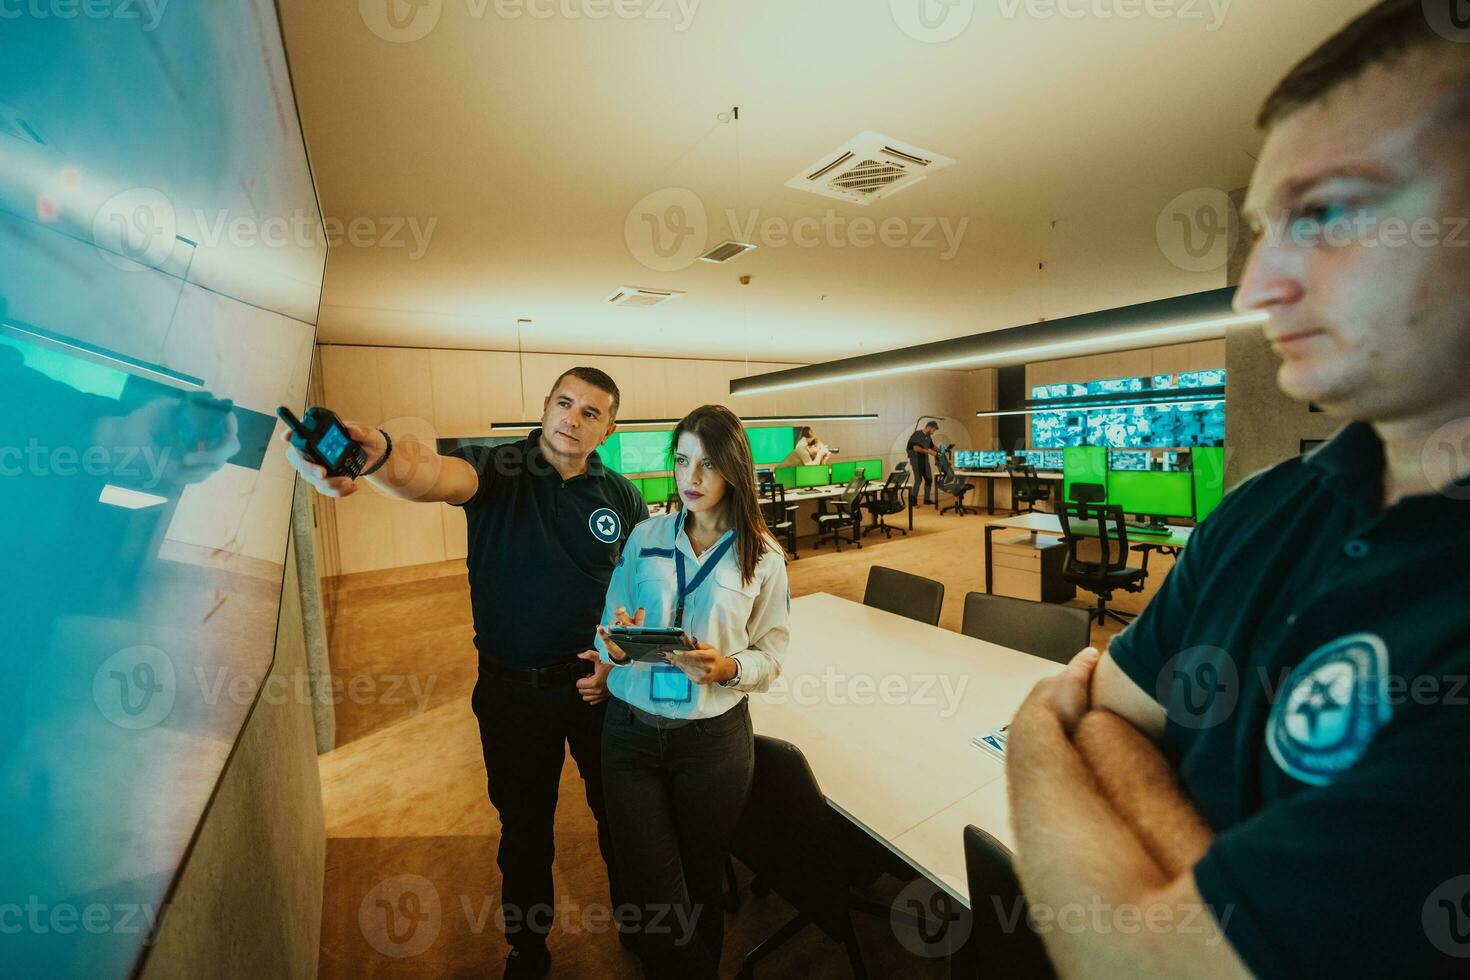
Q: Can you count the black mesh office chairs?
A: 6